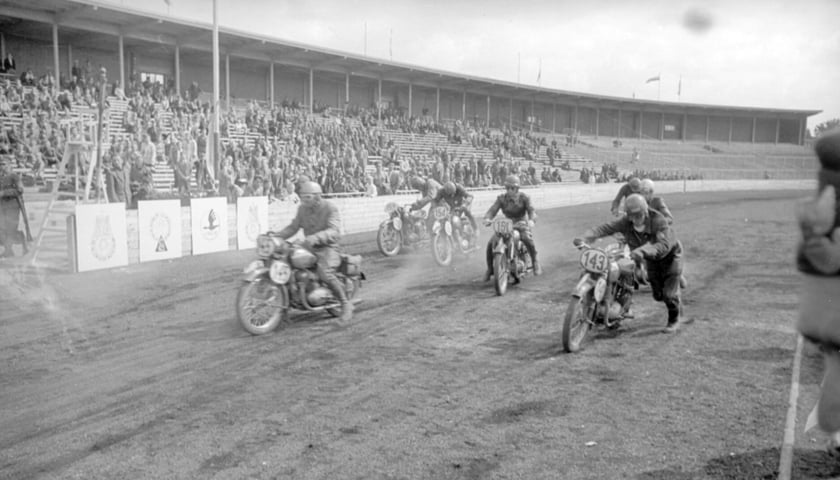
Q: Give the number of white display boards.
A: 4